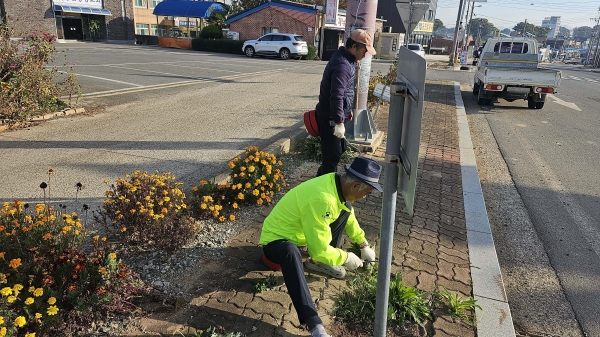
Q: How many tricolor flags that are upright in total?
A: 0